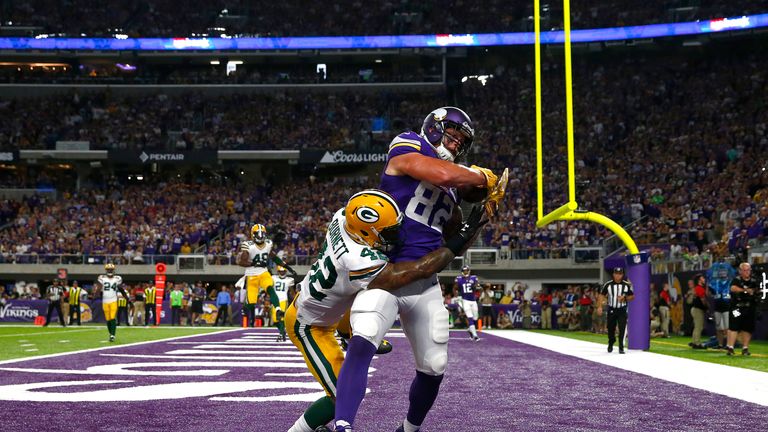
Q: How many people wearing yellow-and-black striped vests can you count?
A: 3